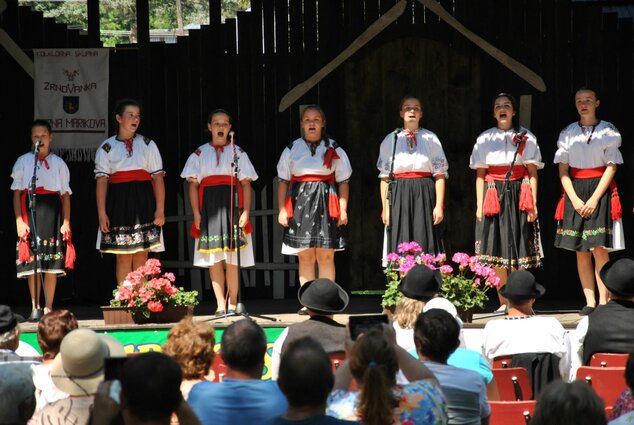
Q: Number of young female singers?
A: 7